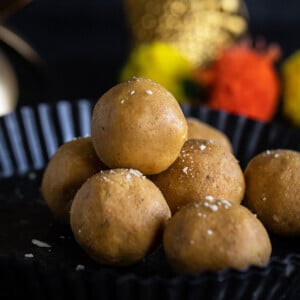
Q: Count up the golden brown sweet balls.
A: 7